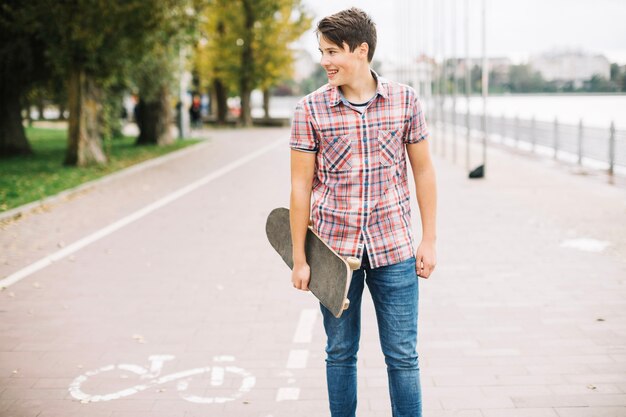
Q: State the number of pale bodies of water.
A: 1